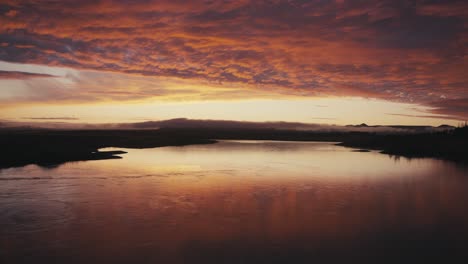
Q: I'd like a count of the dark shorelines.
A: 2